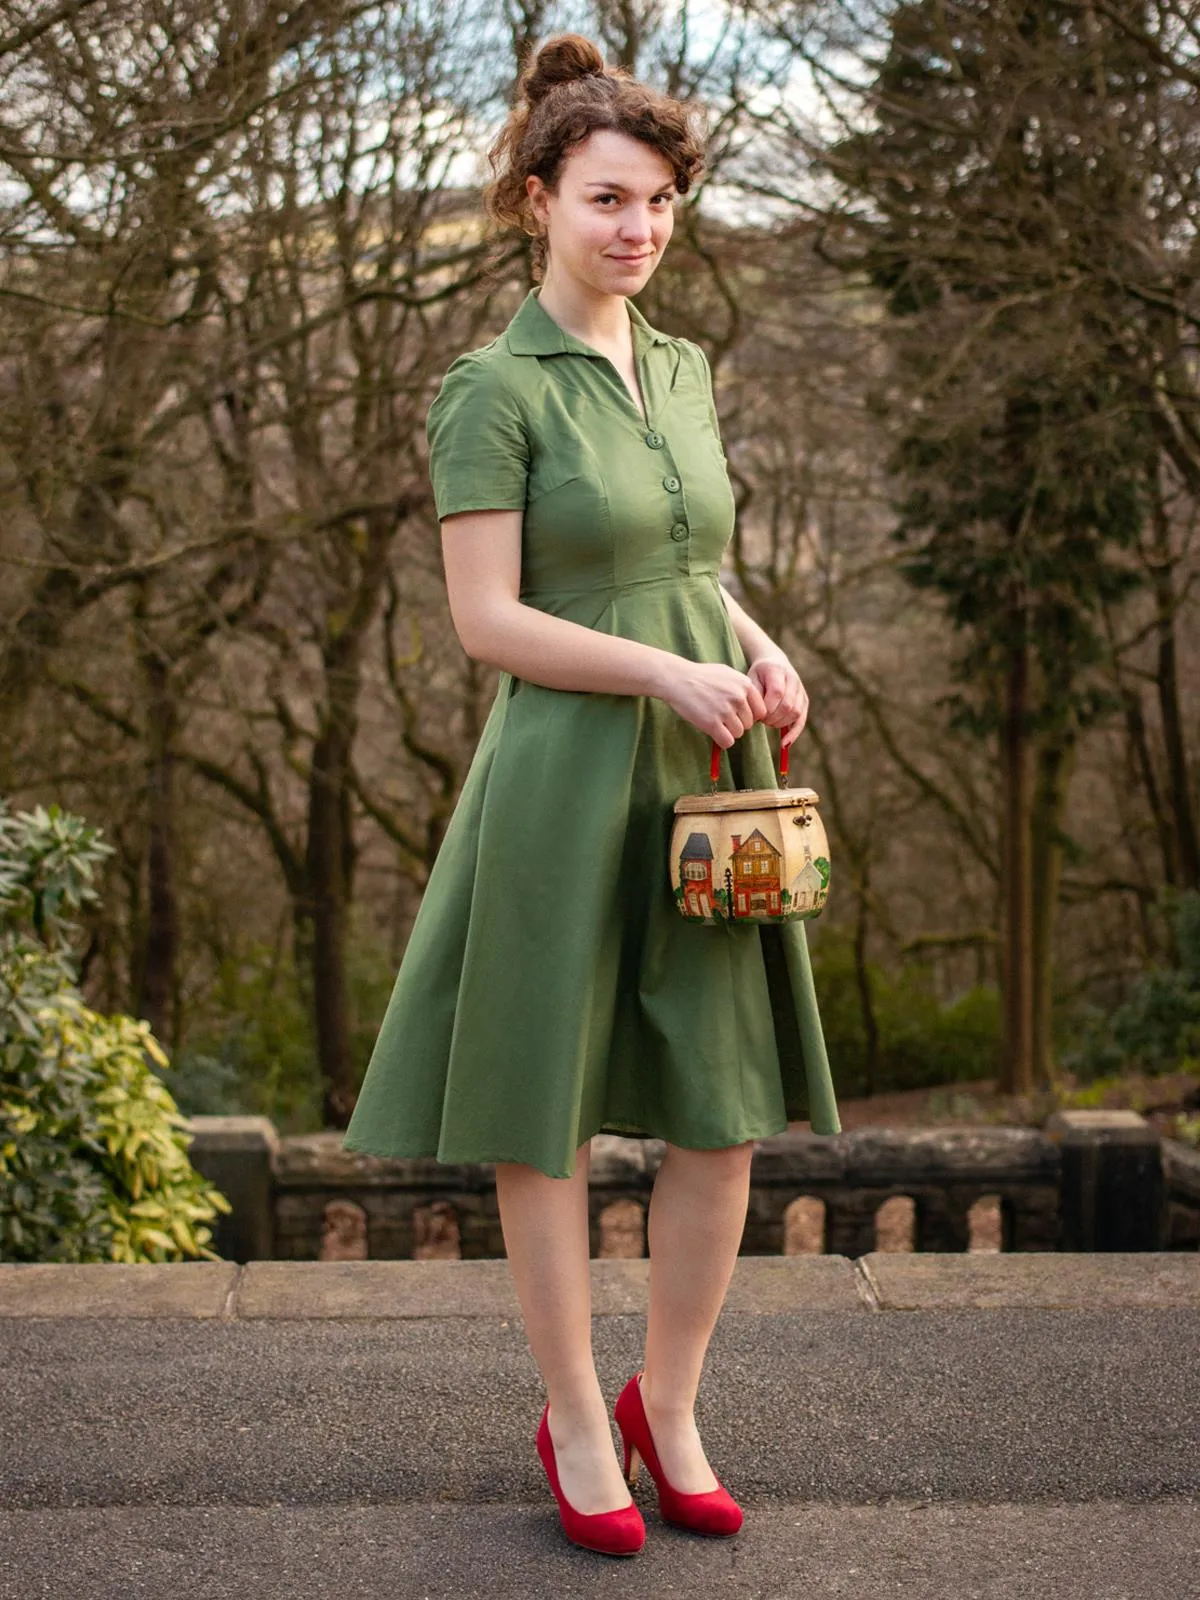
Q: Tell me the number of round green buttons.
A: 3